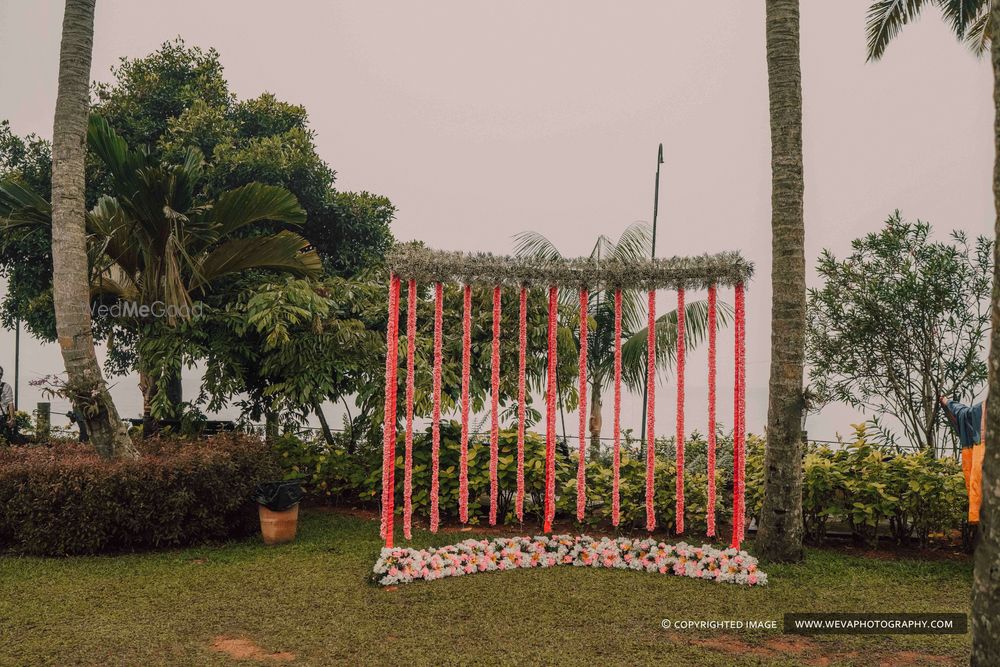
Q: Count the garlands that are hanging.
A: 13